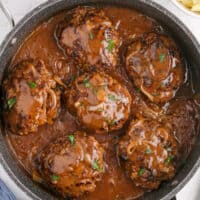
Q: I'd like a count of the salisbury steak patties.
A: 6